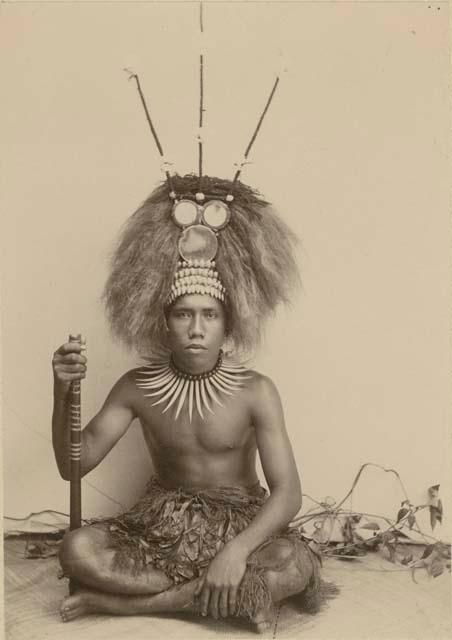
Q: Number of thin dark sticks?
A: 3